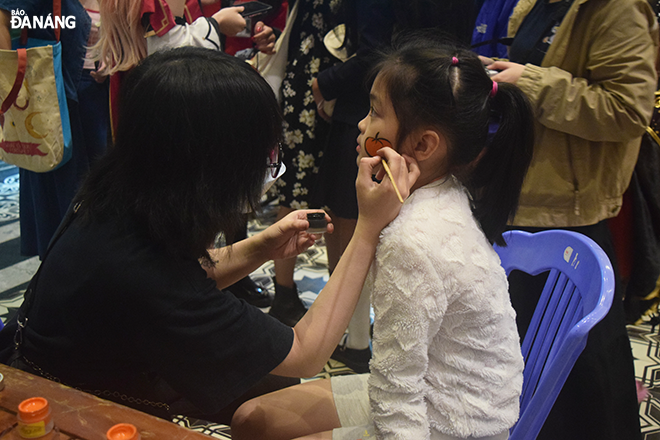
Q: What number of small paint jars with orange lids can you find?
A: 2